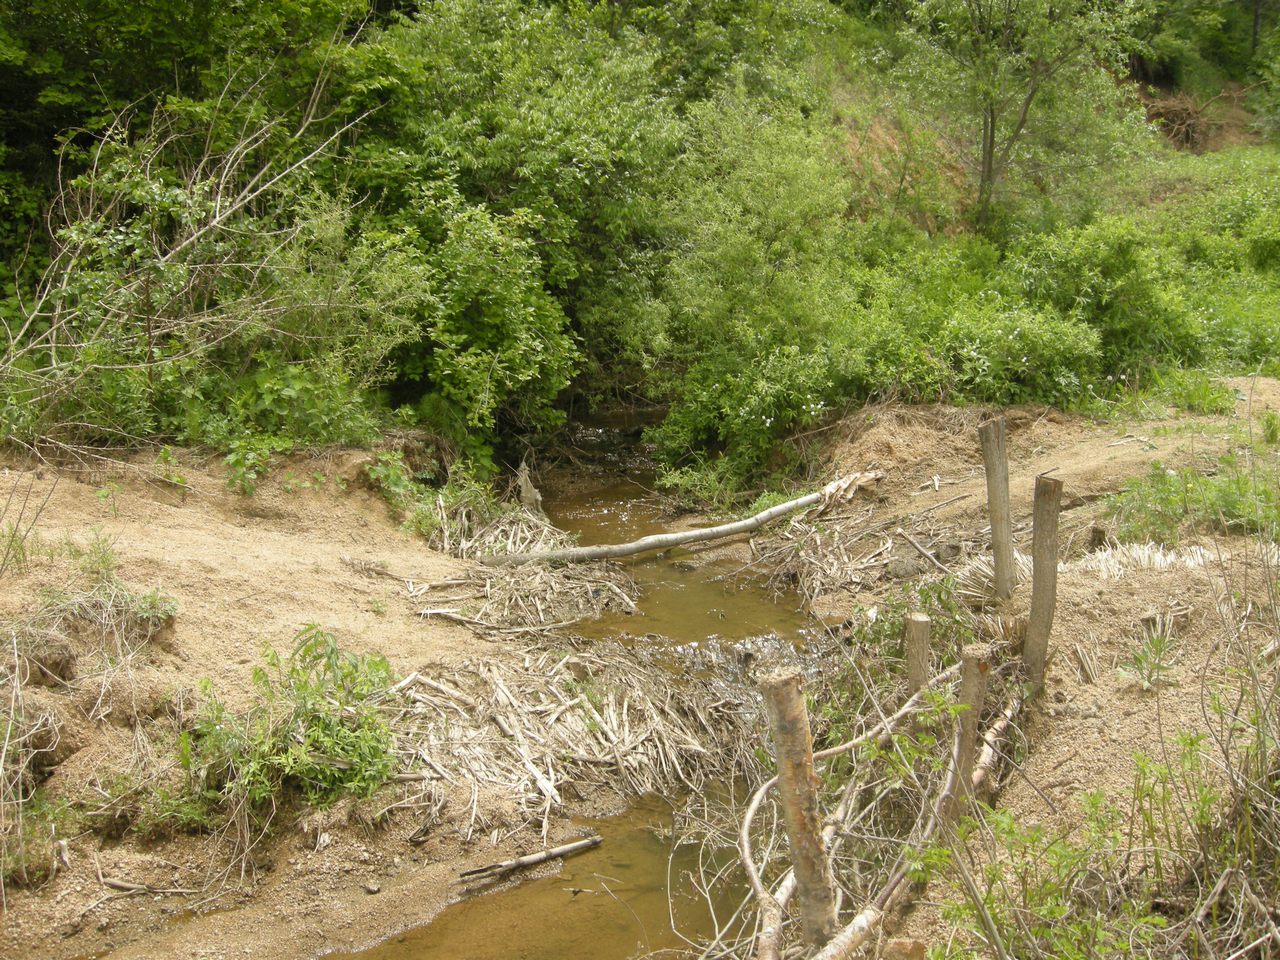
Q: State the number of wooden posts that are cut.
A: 5